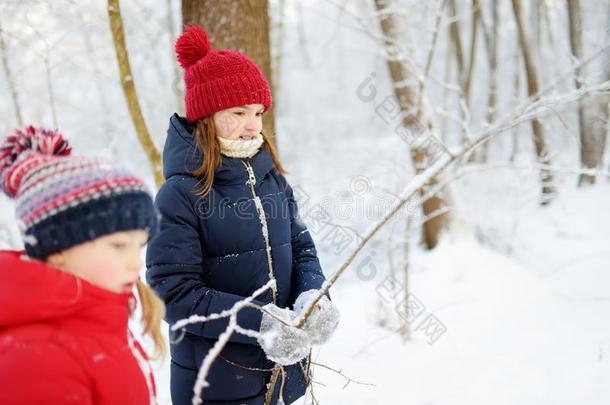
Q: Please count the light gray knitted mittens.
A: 2